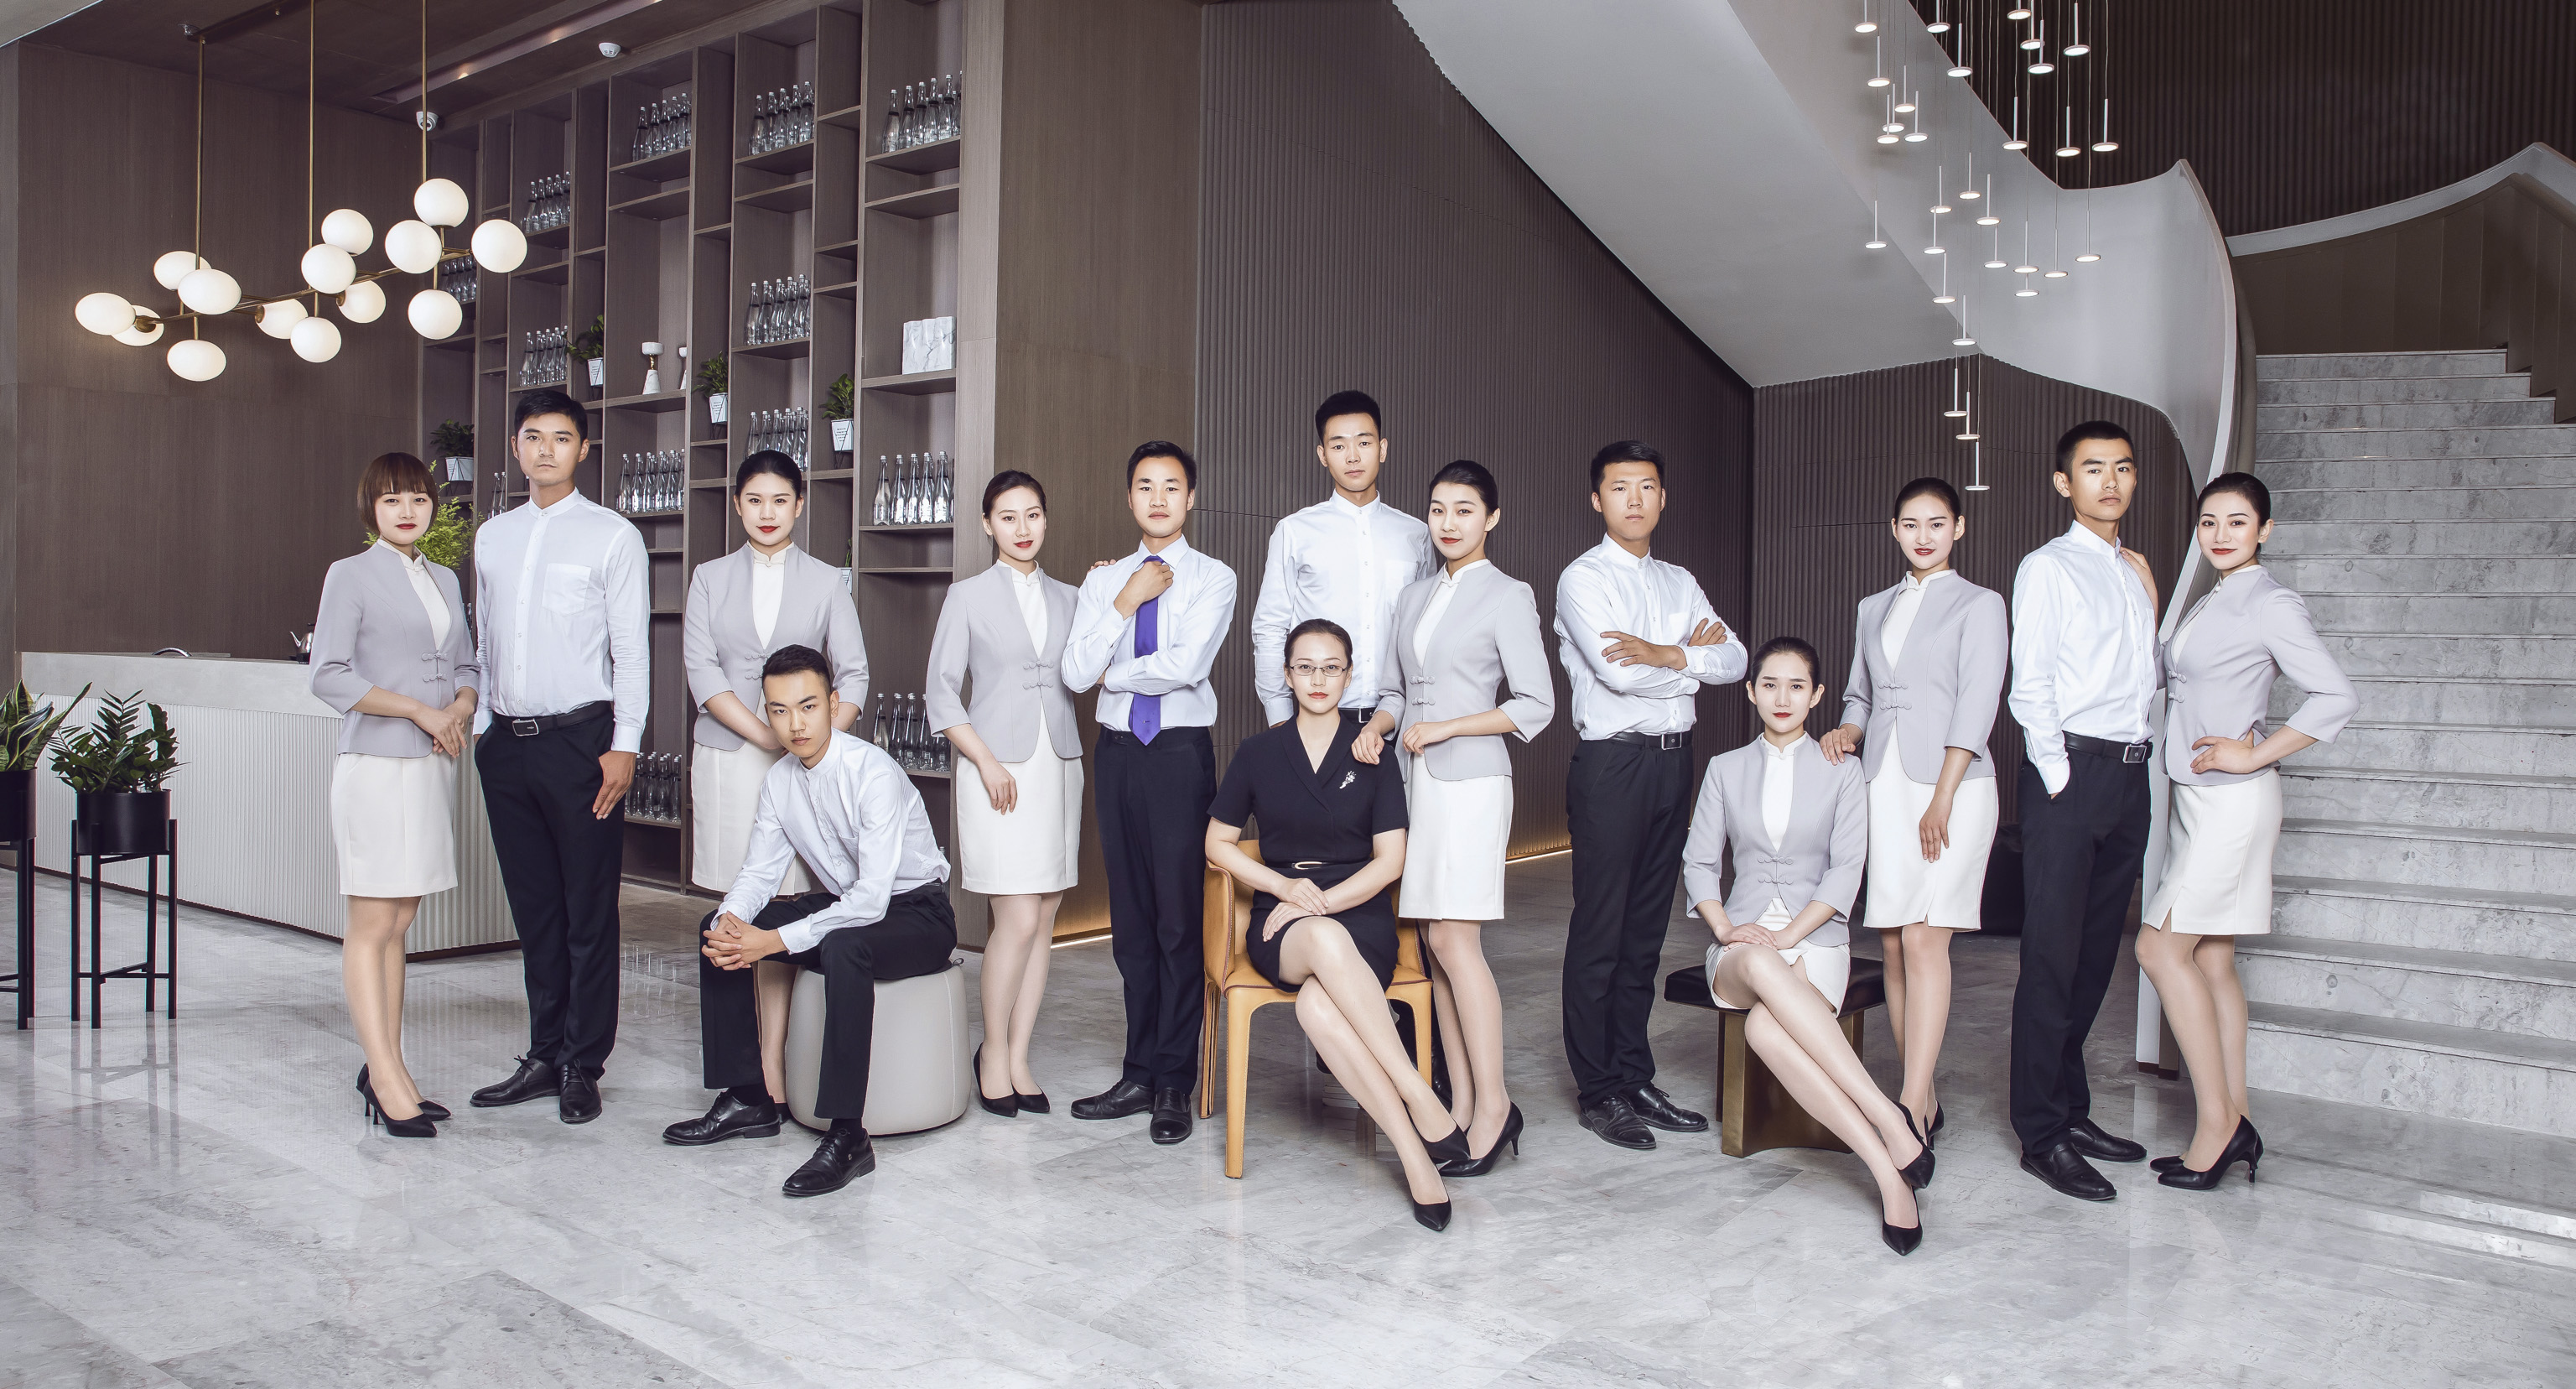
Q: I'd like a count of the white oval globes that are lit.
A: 14